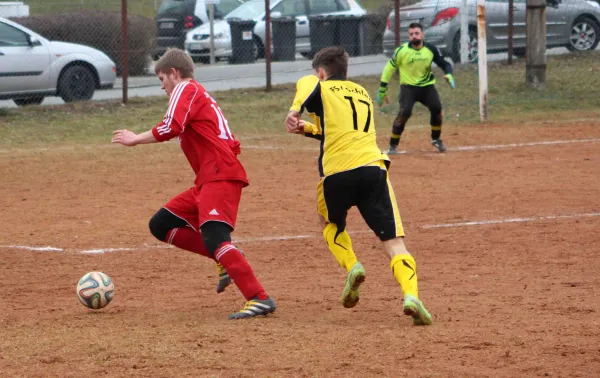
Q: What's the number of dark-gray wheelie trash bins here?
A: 4